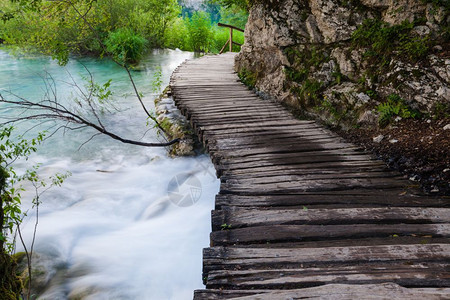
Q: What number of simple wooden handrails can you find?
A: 1